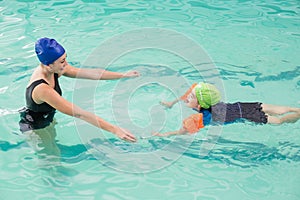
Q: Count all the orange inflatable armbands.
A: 2